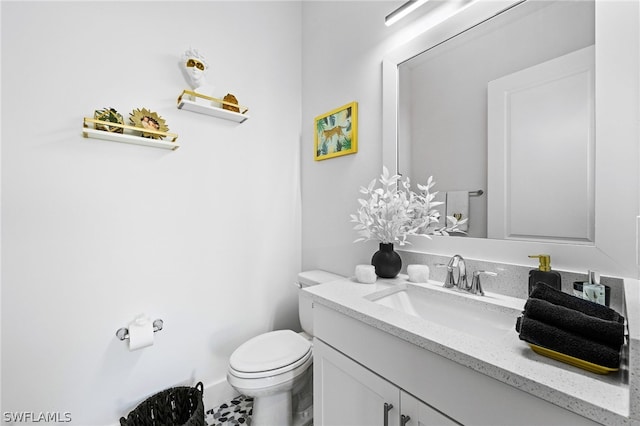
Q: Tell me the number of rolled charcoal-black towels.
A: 3